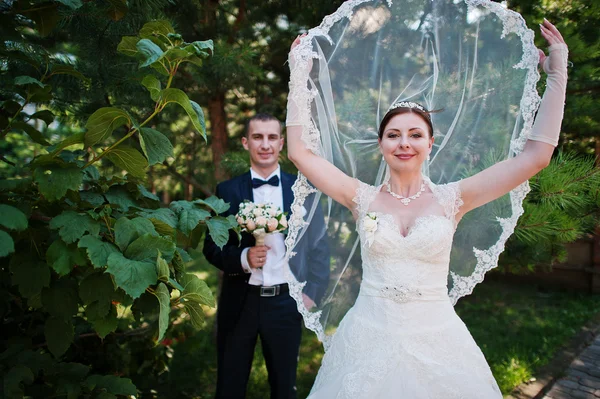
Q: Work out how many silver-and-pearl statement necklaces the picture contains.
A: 1